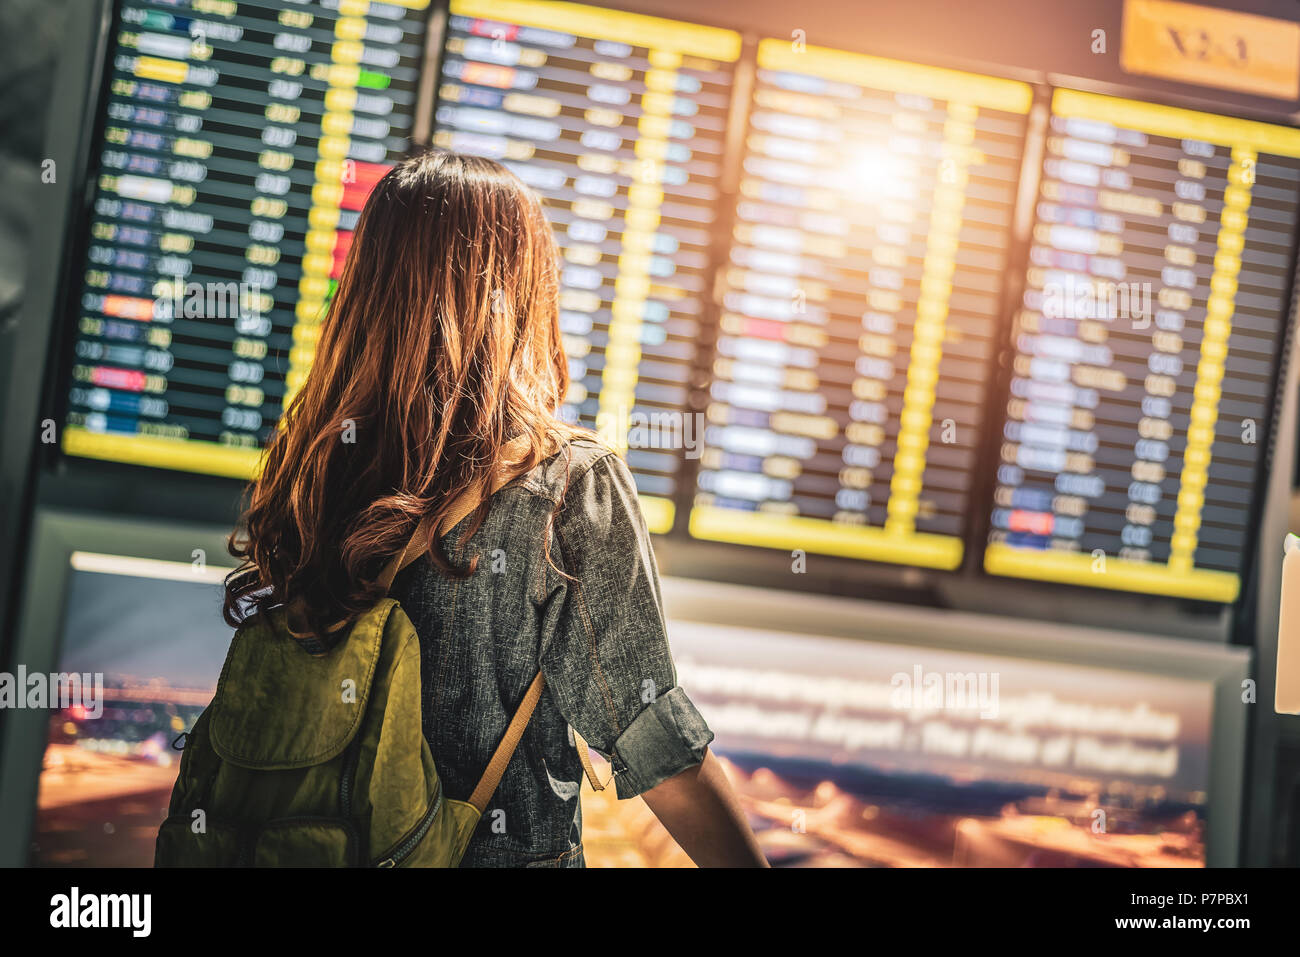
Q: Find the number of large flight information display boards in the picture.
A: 4